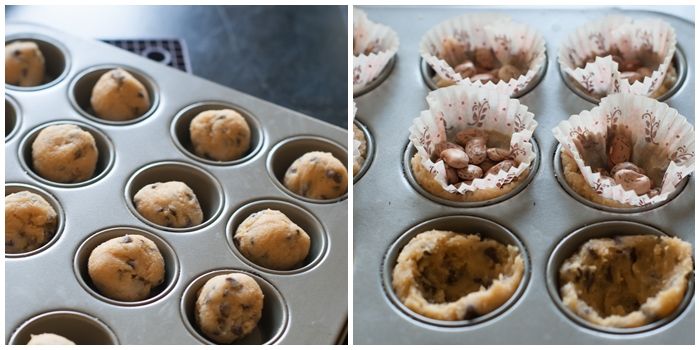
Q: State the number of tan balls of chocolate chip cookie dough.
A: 11